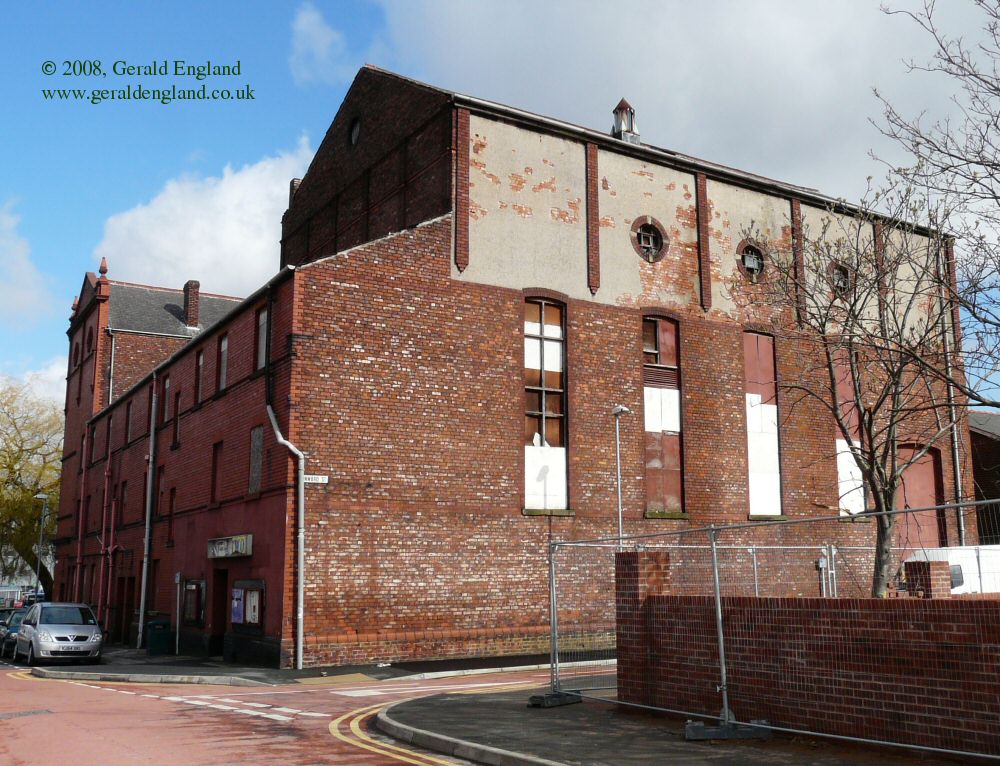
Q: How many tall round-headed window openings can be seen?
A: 4